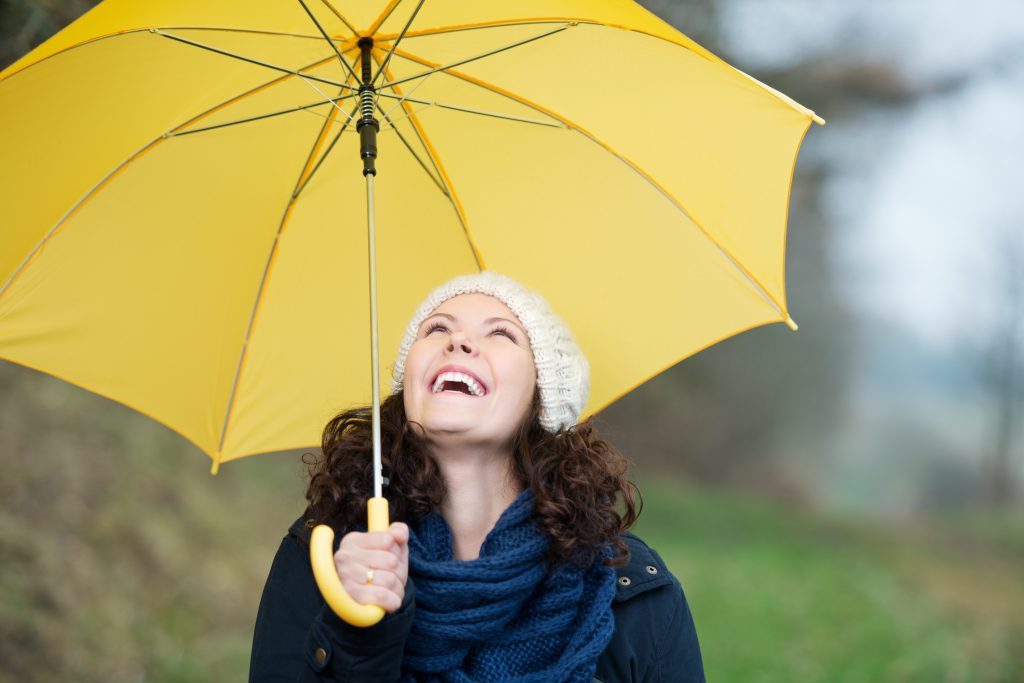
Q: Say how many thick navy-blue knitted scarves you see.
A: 1